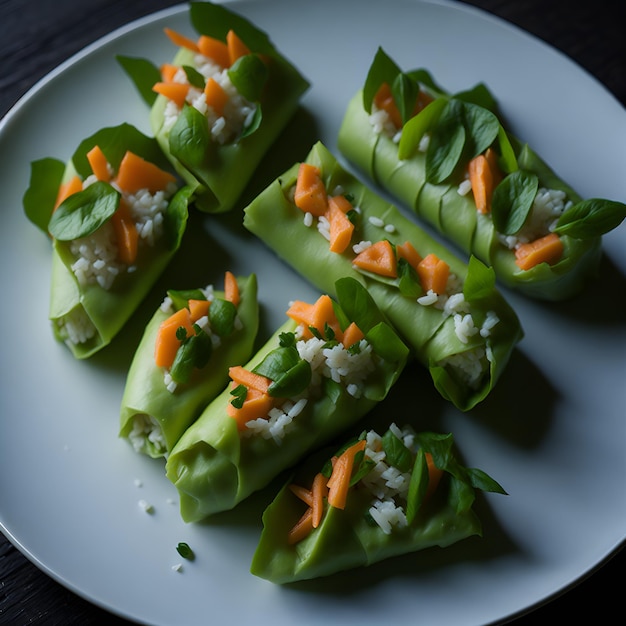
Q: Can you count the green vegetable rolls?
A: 7